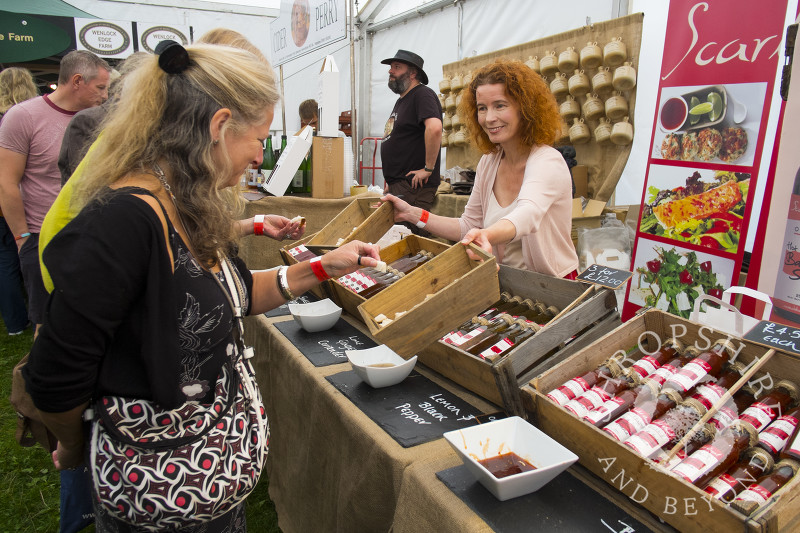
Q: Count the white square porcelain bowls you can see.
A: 3